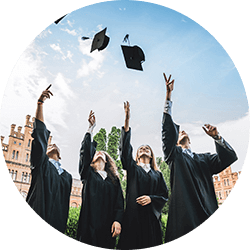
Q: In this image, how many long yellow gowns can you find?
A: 0